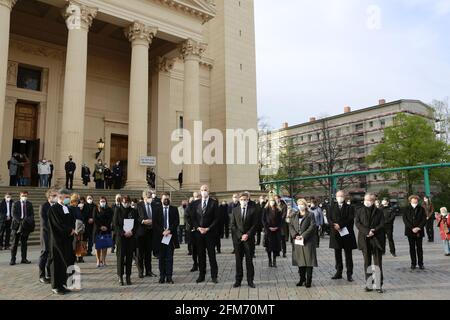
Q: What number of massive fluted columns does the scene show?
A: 4